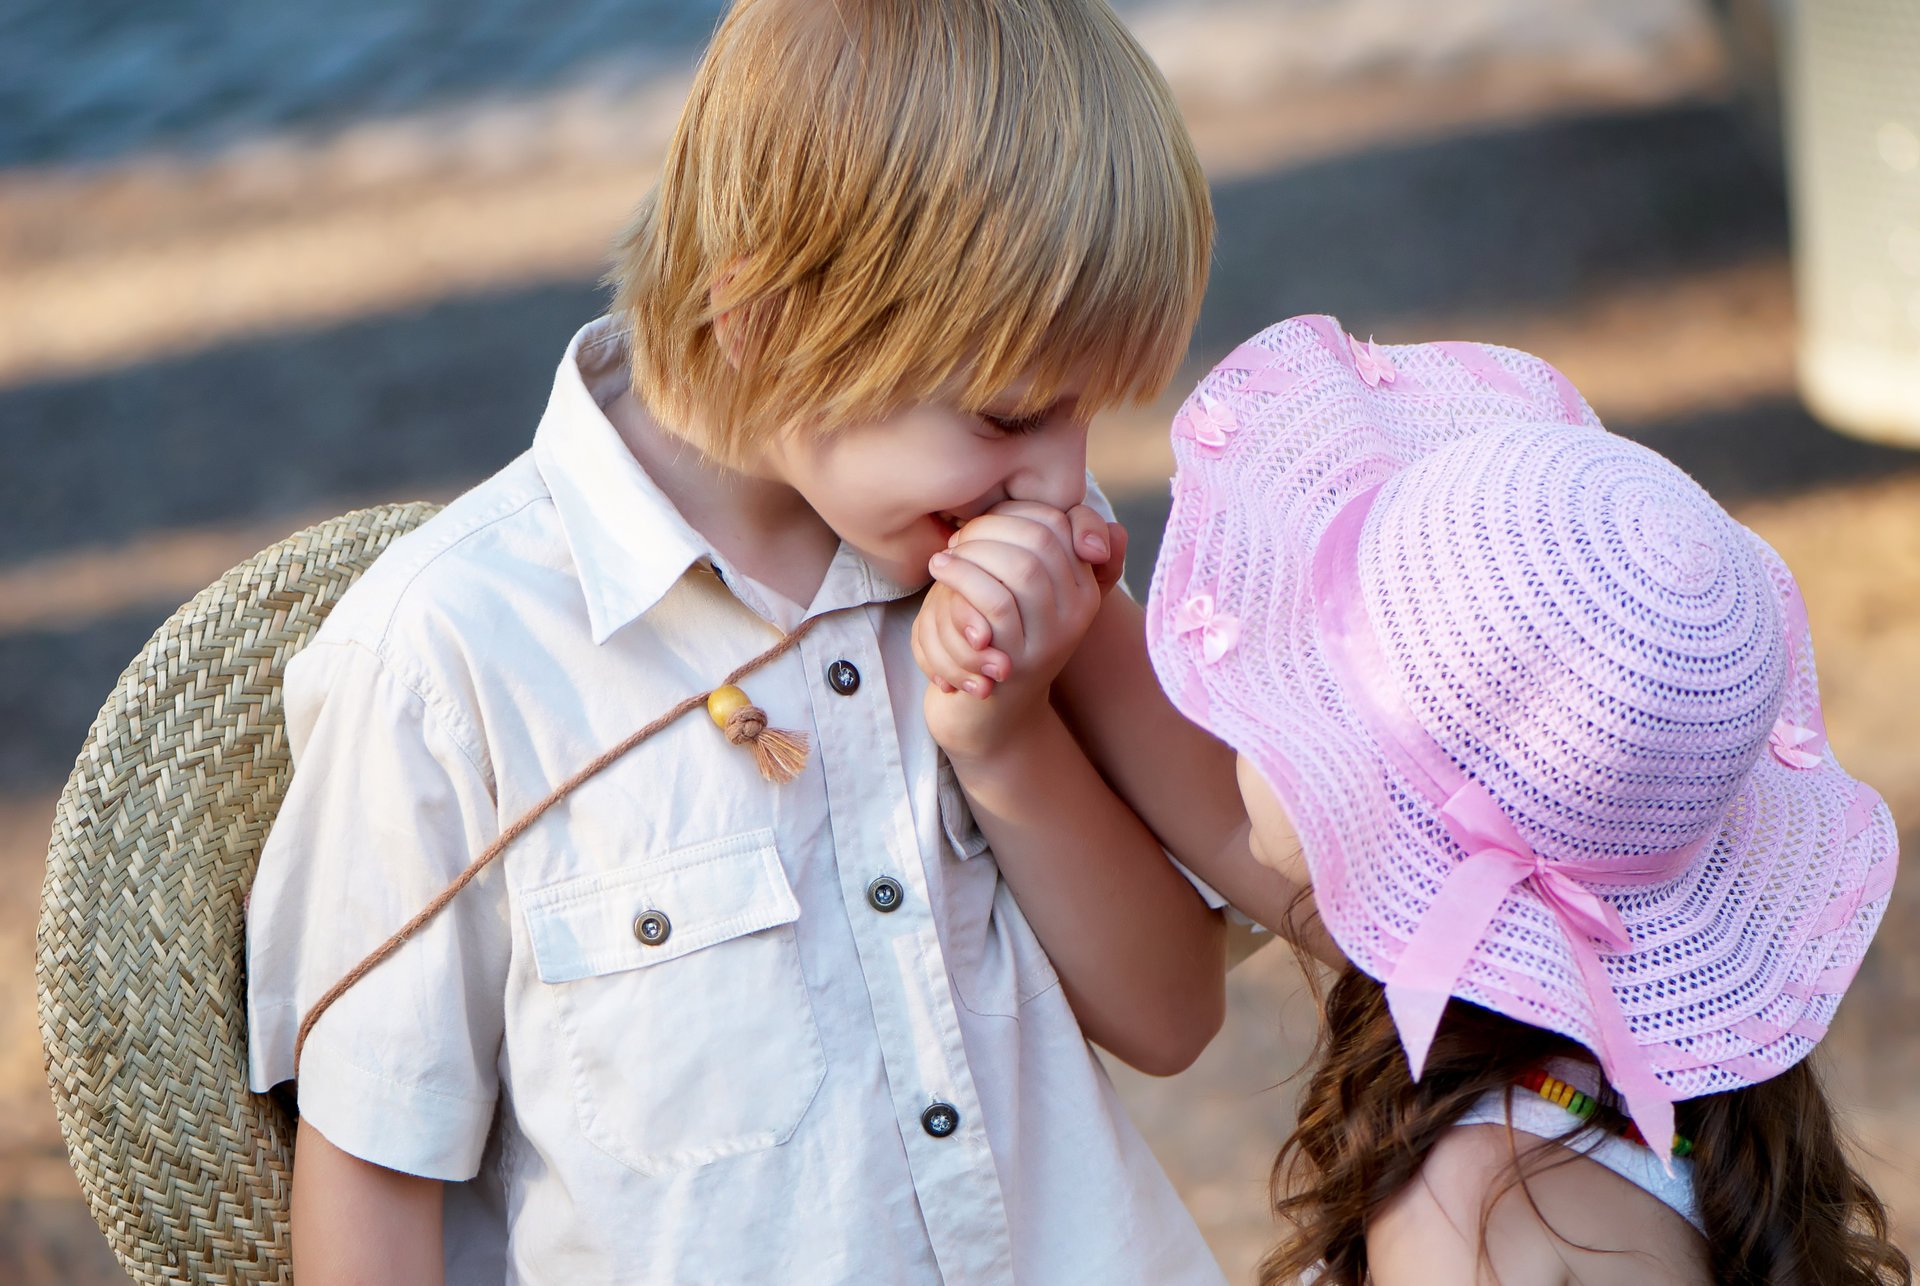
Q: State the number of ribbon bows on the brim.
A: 4